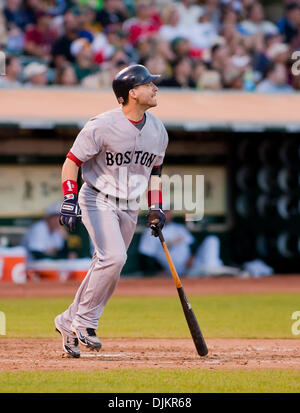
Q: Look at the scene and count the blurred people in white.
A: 2